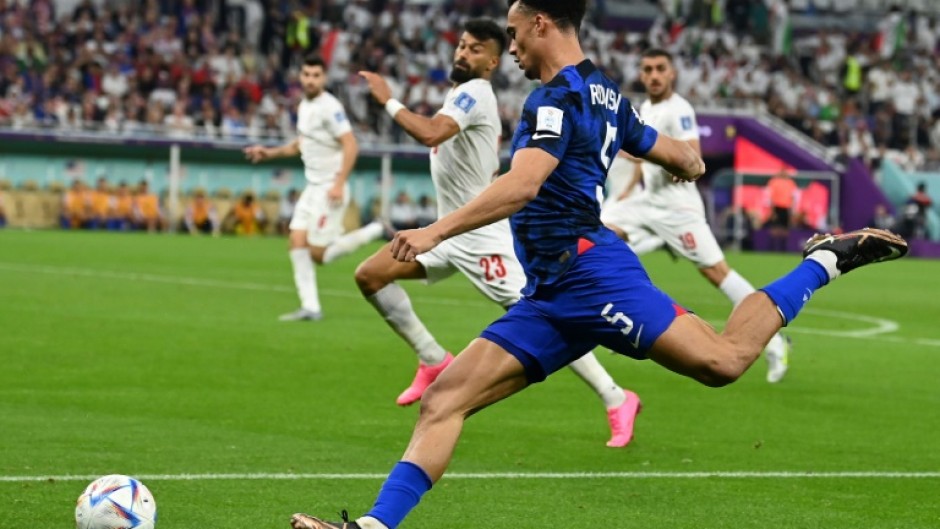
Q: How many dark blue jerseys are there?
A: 1